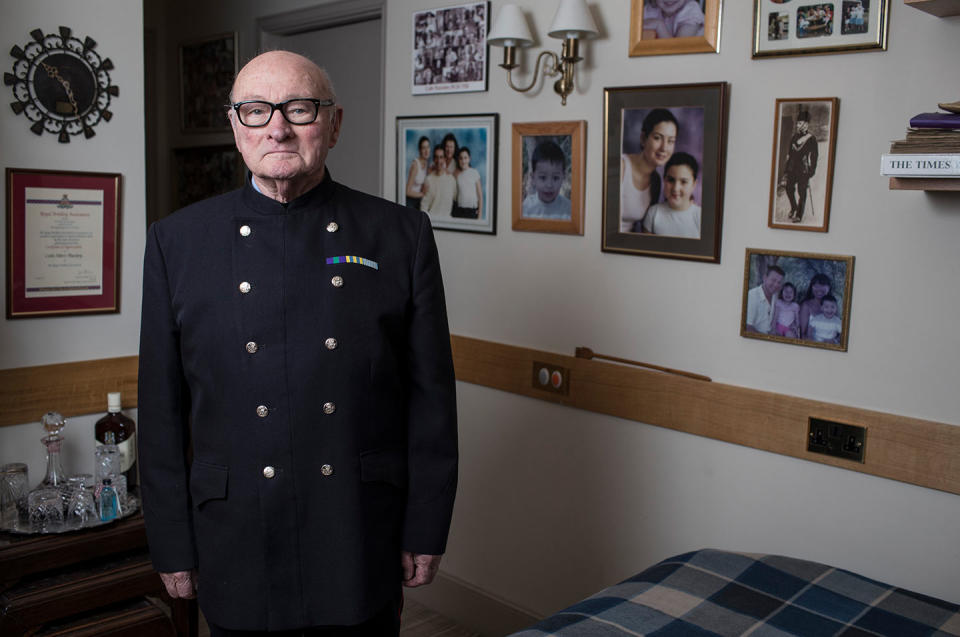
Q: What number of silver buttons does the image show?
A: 10